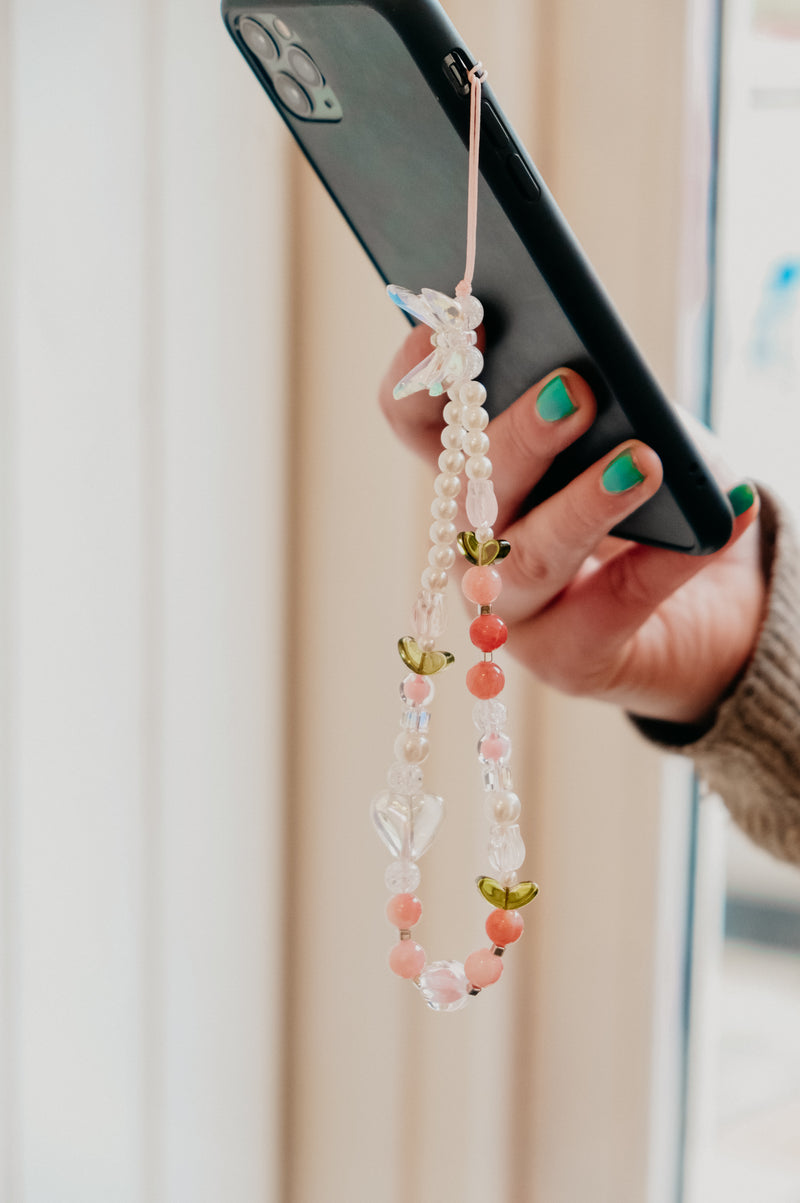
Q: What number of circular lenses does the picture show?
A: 3